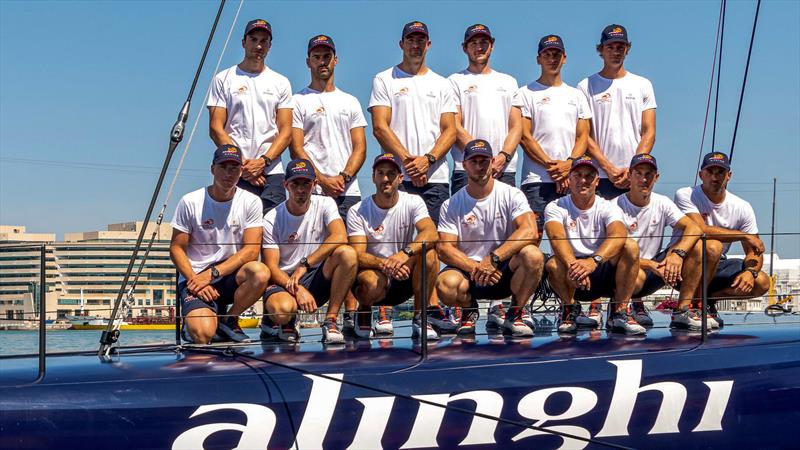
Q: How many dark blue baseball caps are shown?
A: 13